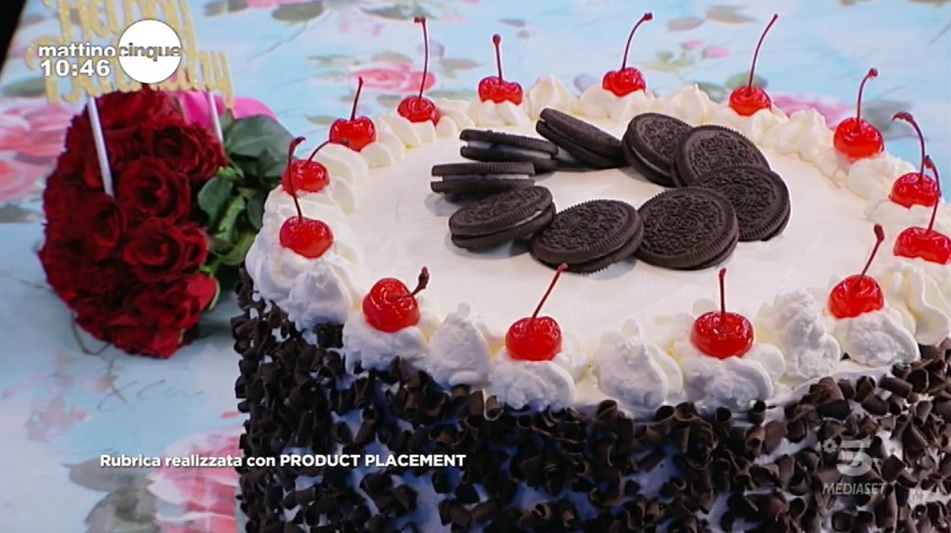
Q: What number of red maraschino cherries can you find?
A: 14